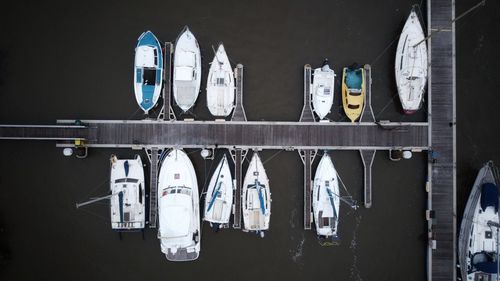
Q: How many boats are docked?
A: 12